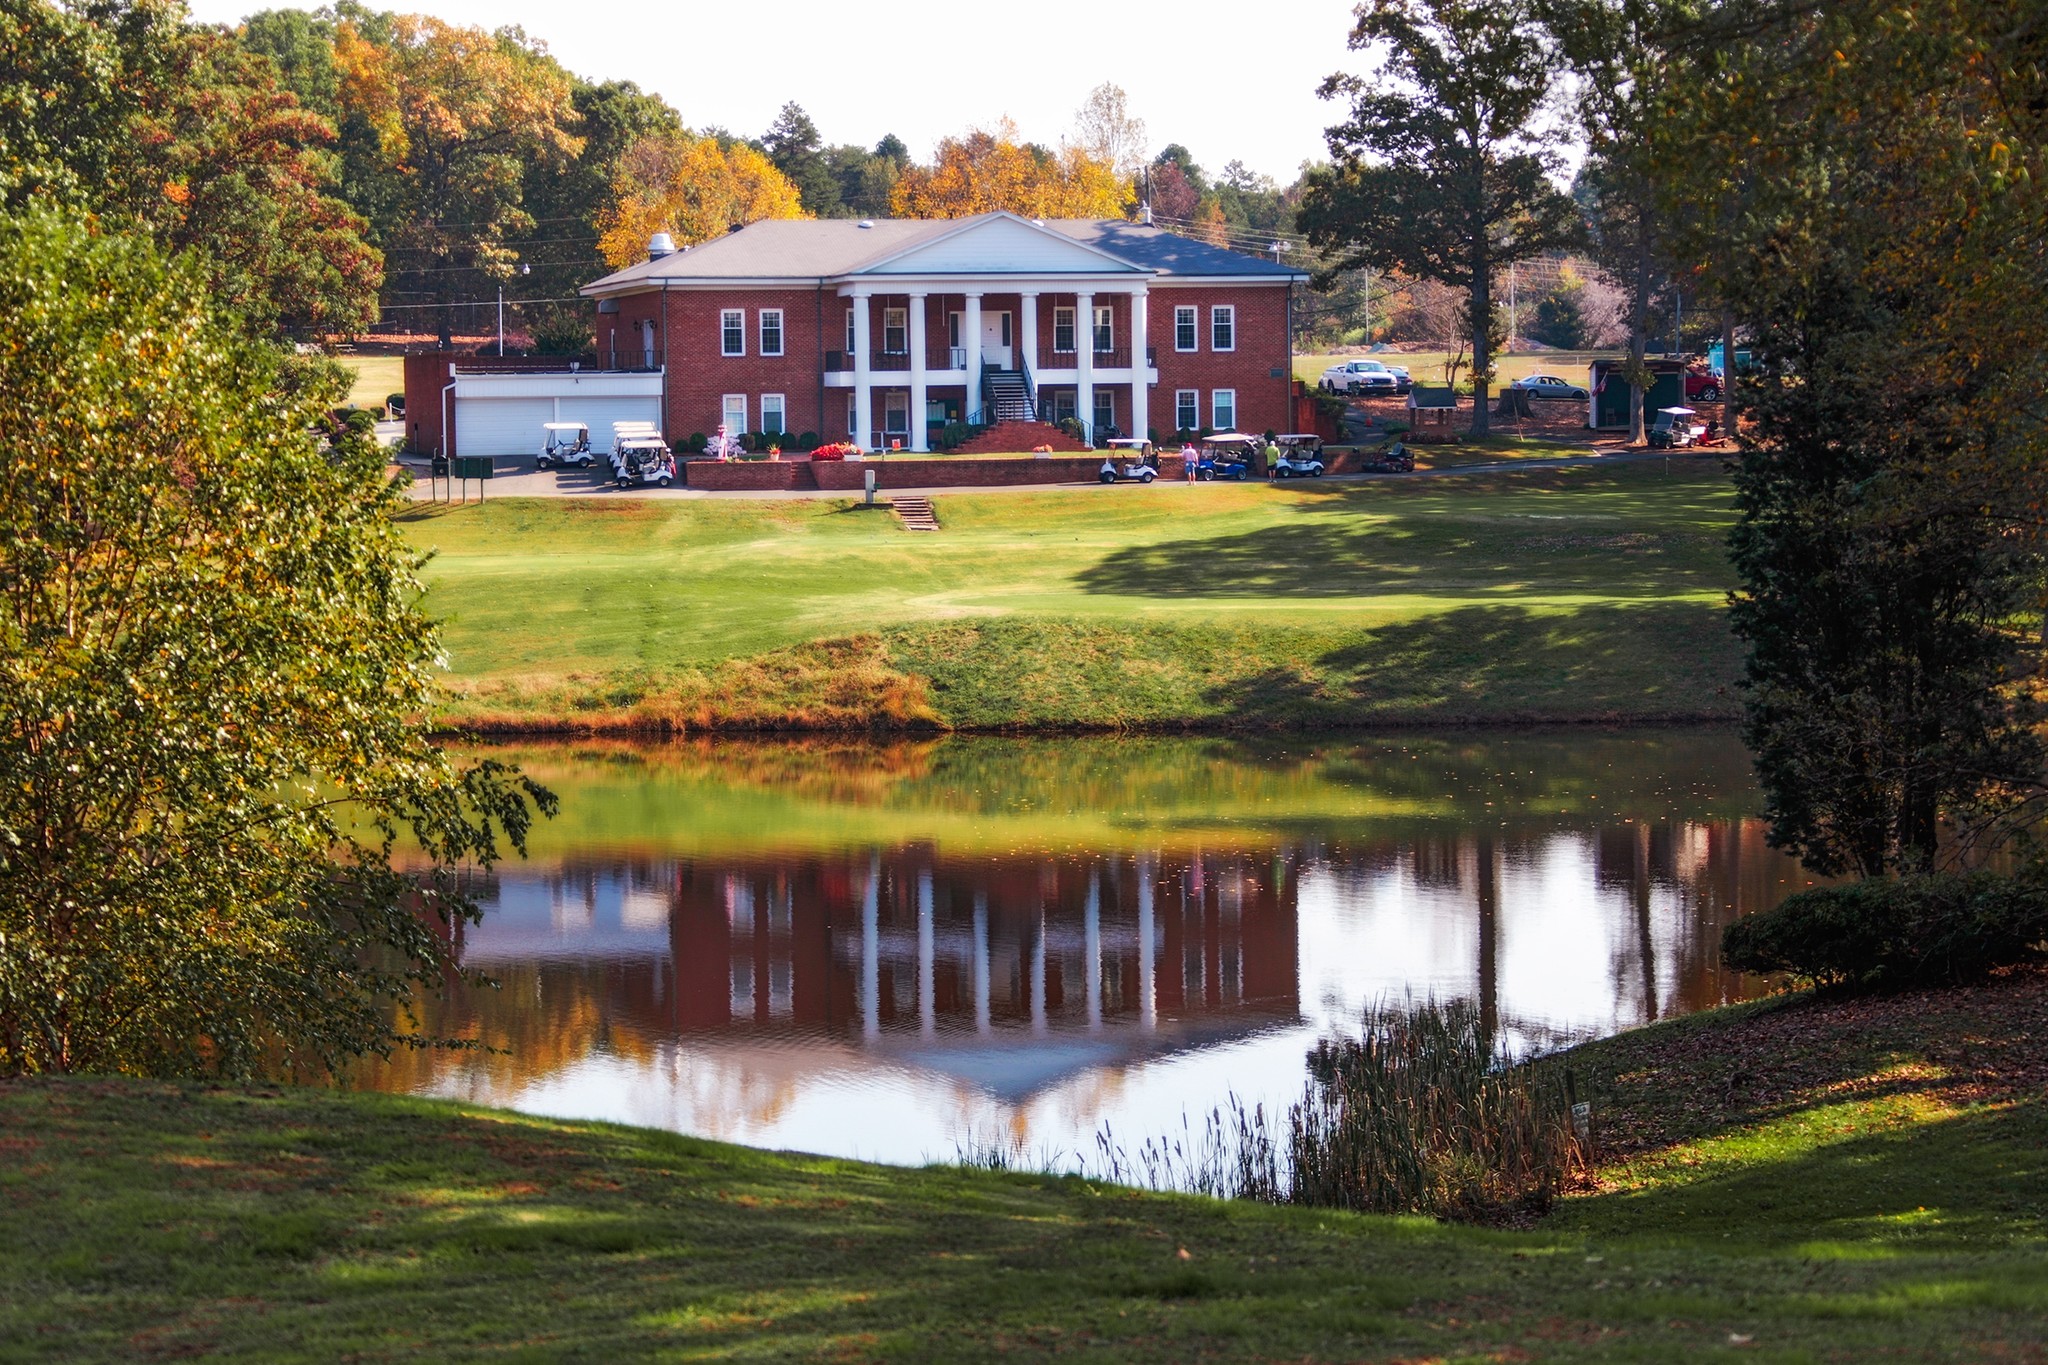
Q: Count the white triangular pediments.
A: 1